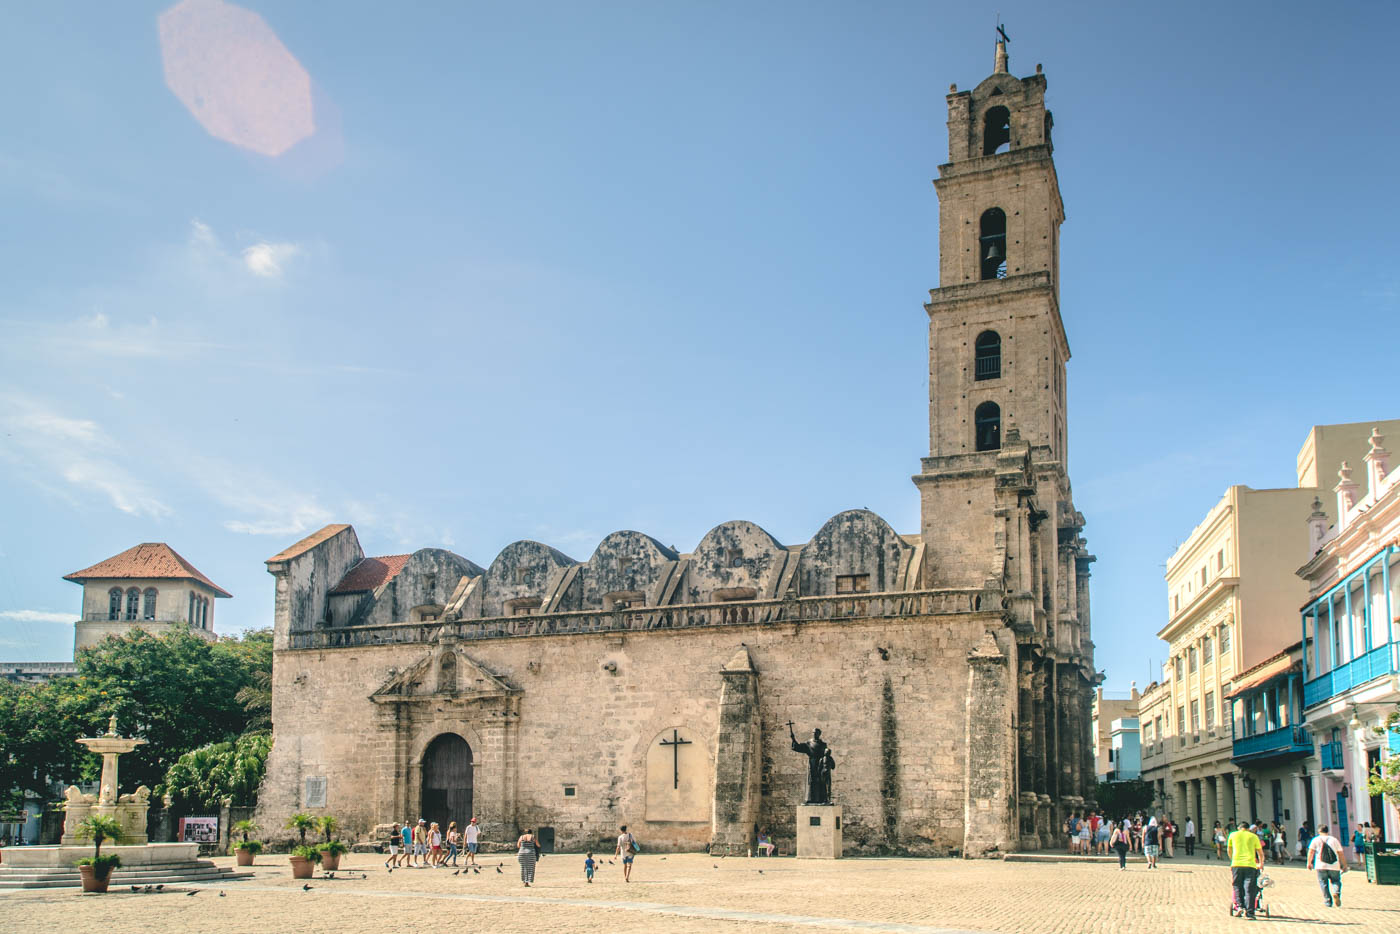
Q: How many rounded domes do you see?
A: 5